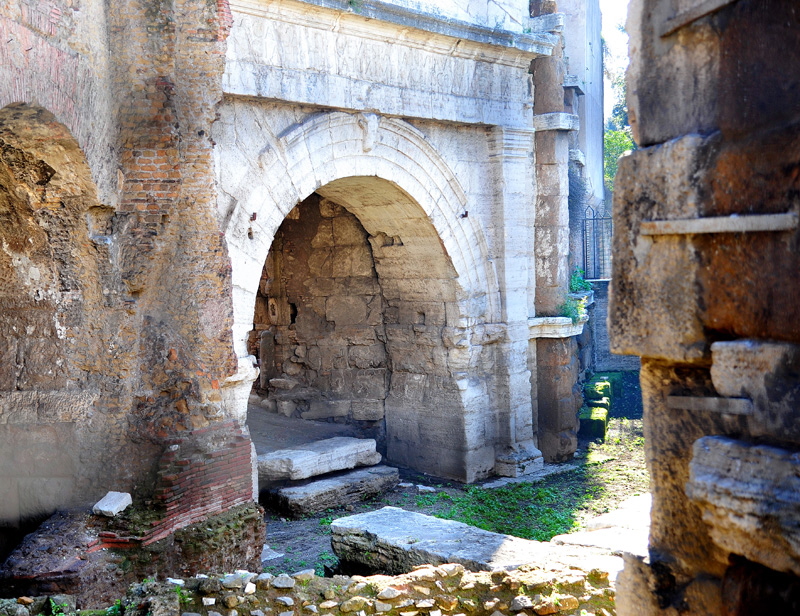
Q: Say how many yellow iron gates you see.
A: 0